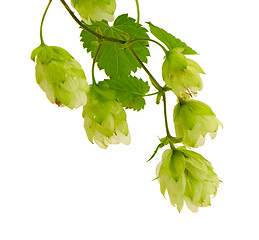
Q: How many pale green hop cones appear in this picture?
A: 6